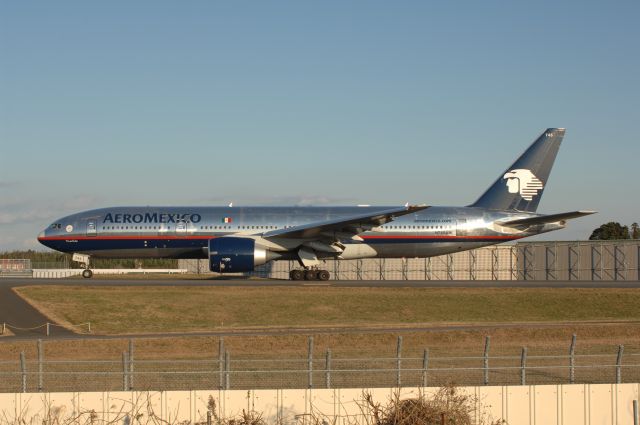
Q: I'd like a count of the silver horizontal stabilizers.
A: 1